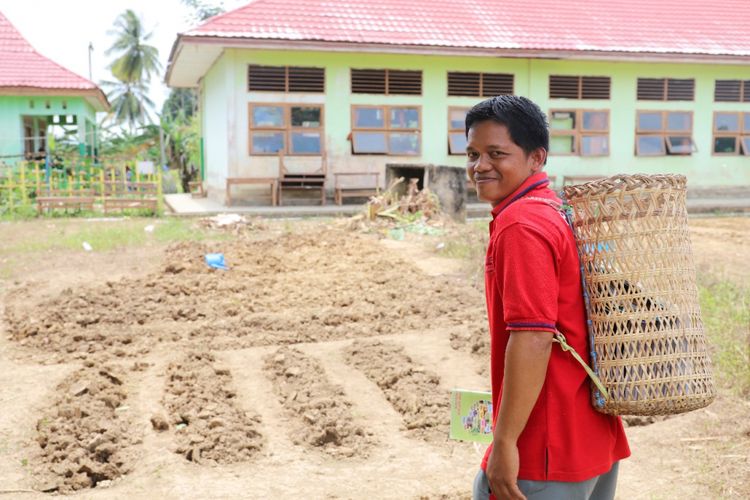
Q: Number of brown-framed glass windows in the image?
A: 6